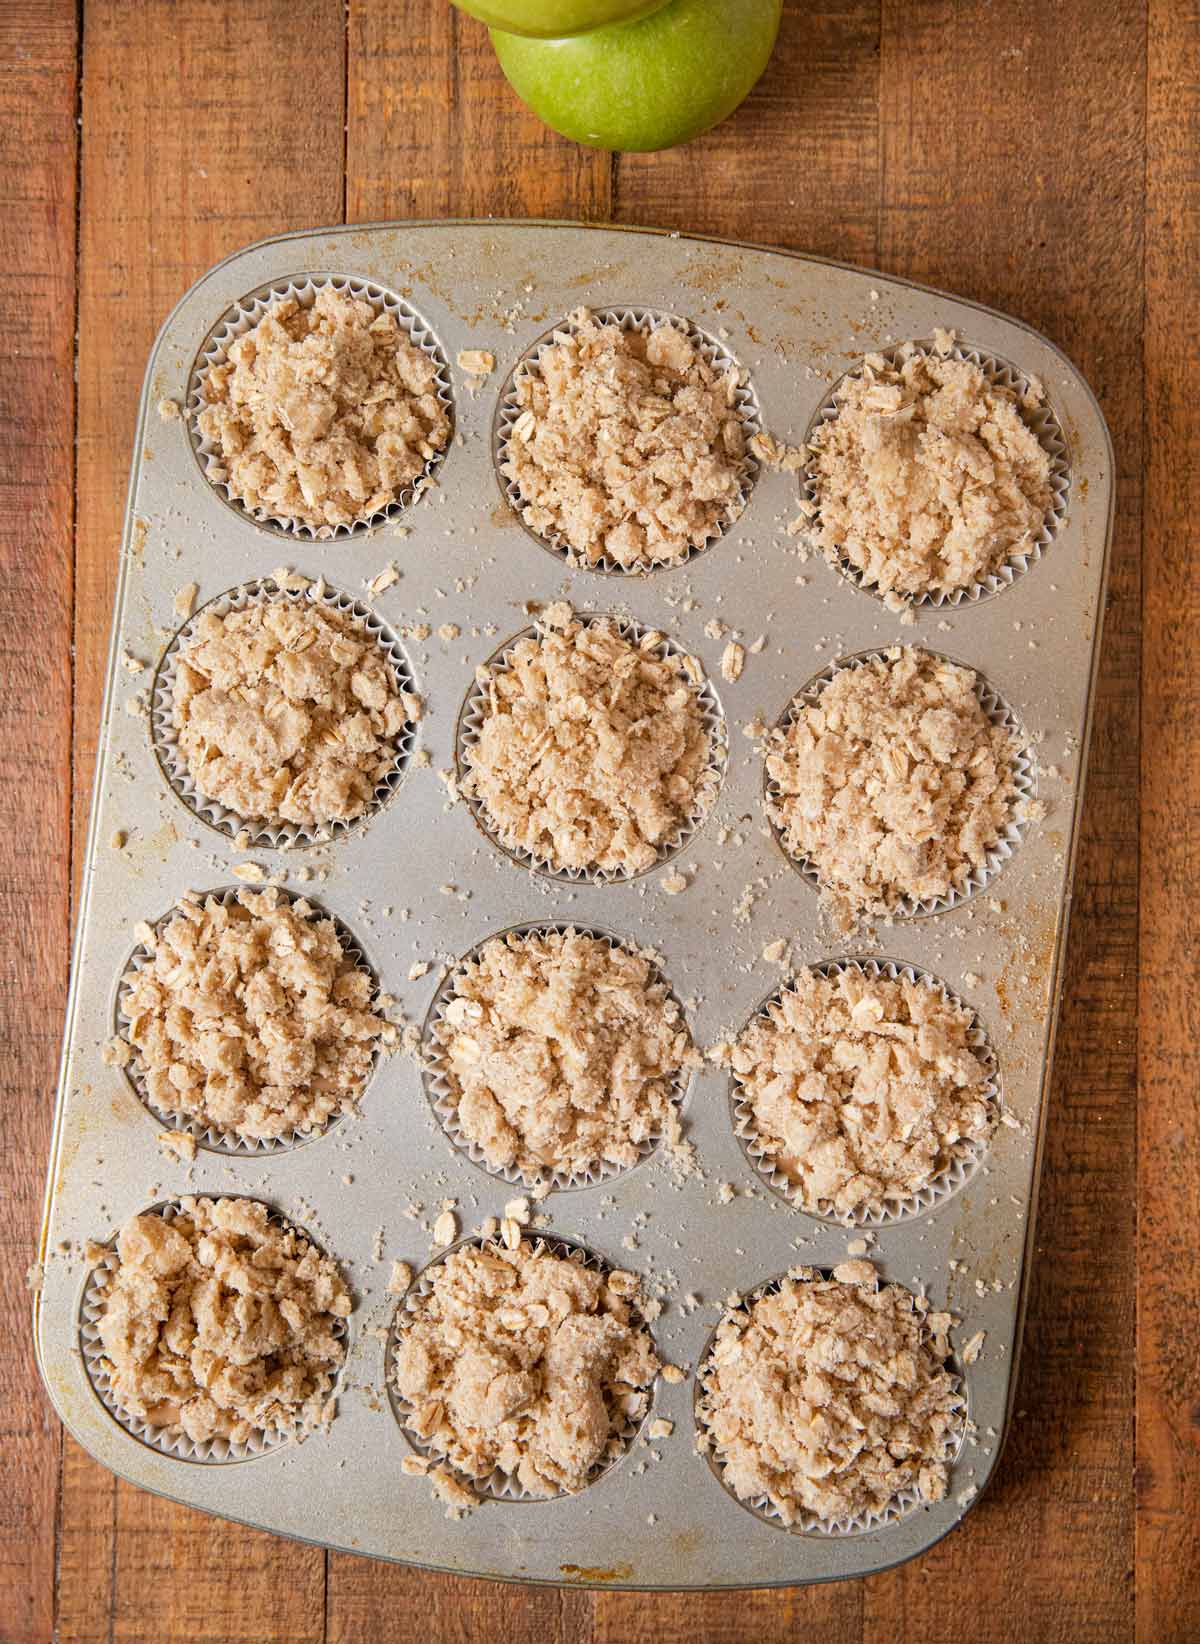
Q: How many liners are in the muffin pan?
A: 12